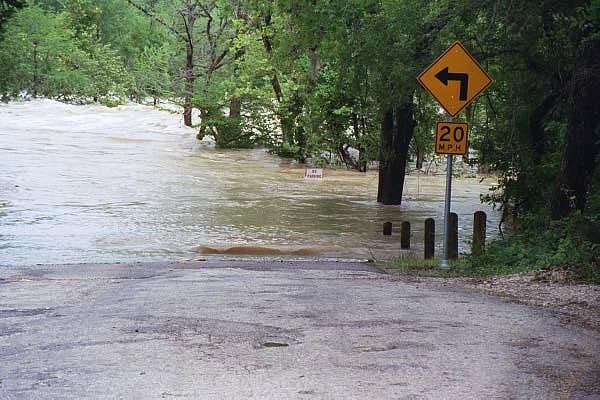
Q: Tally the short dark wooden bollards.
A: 5